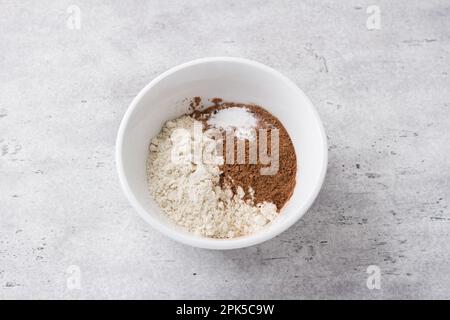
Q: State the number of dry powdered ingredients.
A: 3